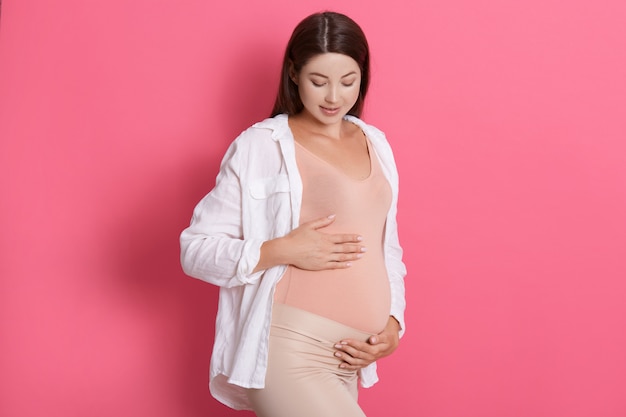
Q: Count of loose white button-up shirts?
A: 1